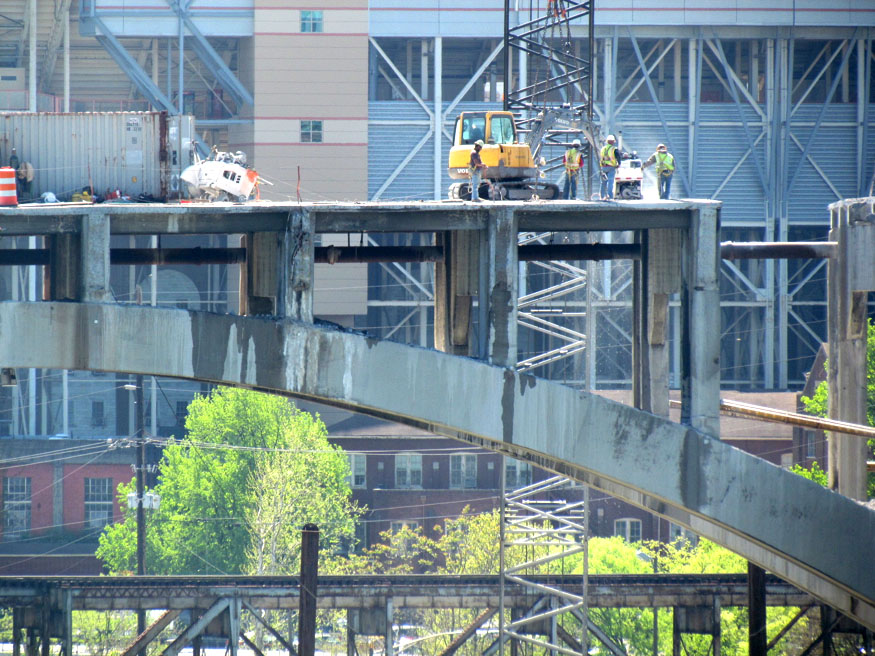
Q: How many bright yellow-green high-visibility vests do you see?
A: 3